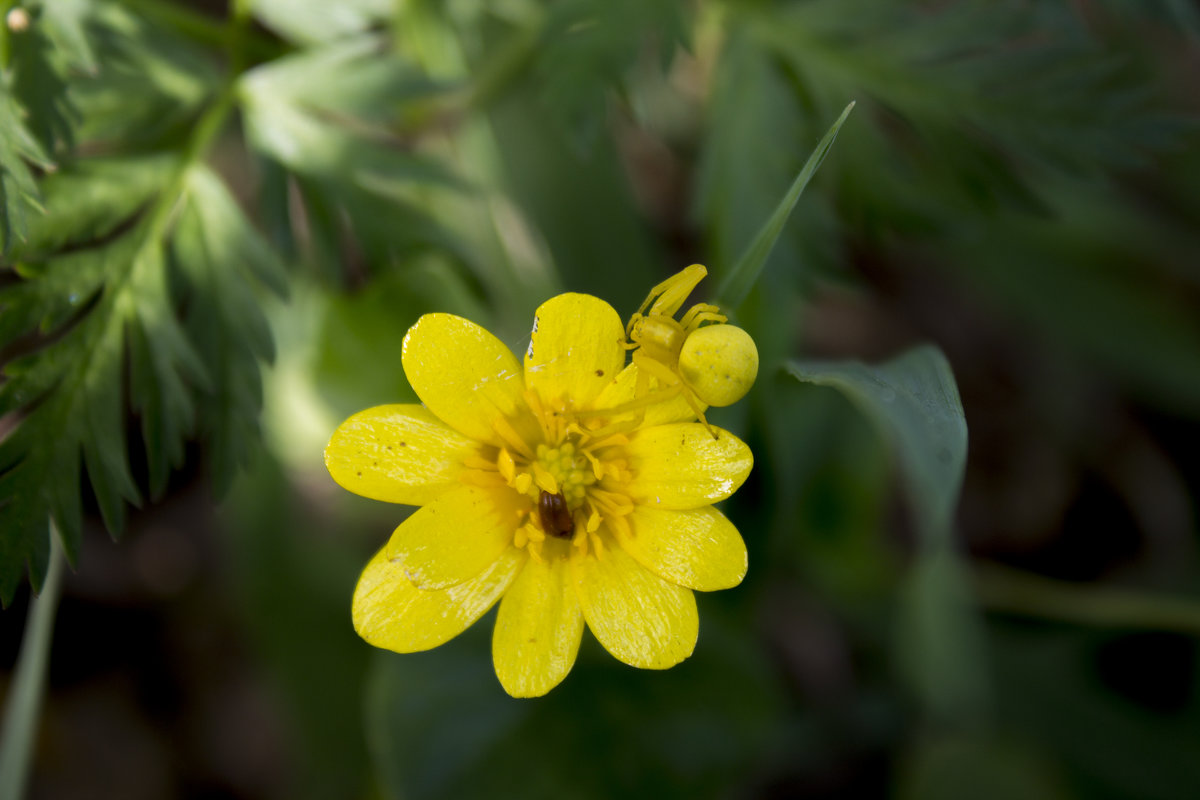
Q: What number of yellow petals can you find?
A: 10